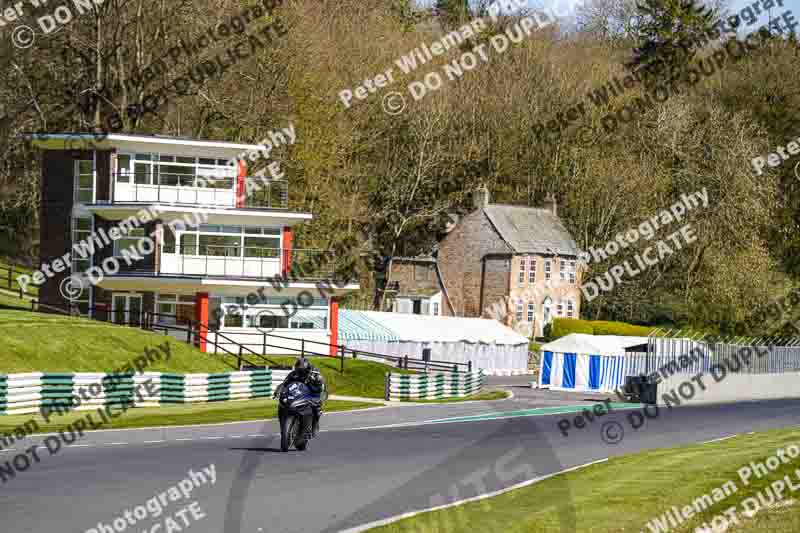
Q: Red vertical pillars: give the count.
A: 4